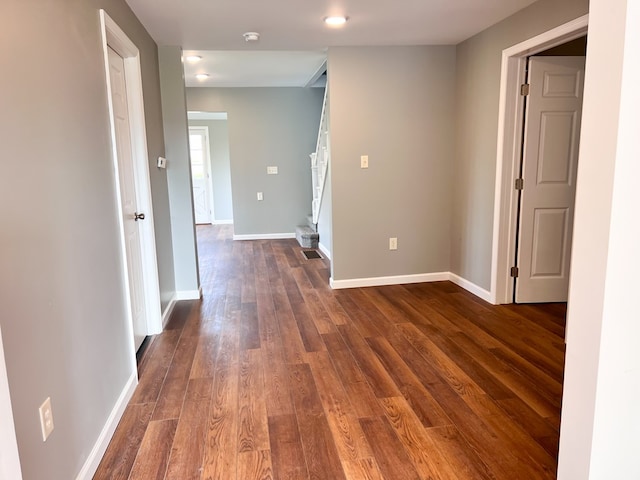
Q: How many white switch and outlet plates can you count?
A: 5